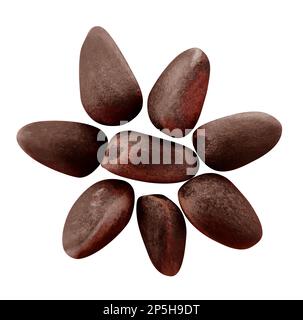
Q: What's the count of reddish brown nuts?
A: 8